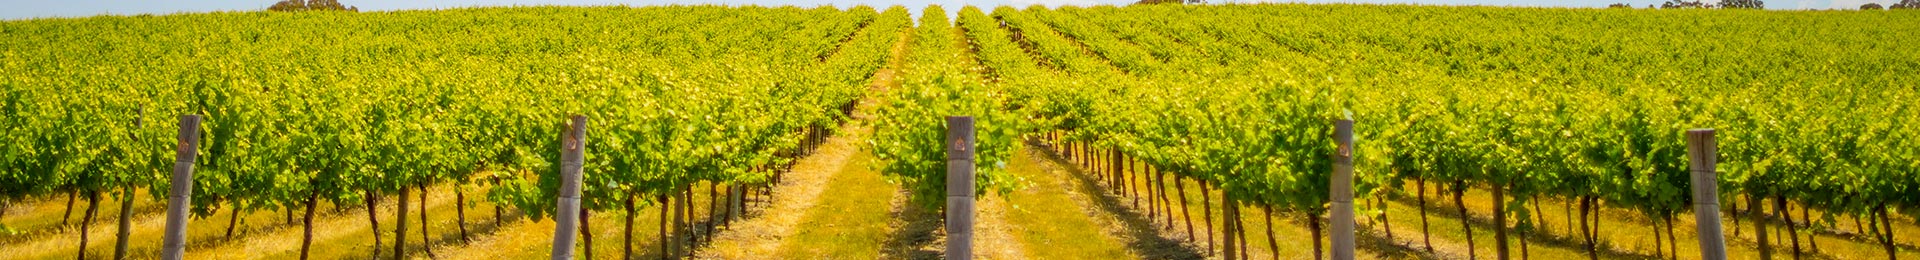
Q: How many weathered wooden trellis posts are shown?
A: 5